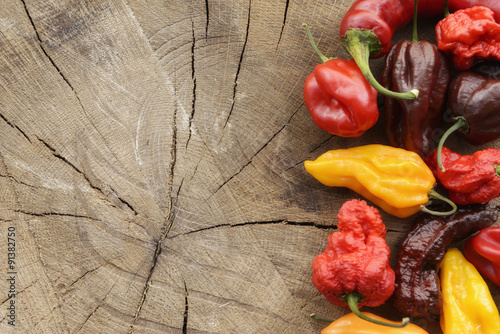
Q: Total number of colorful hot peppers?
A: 12